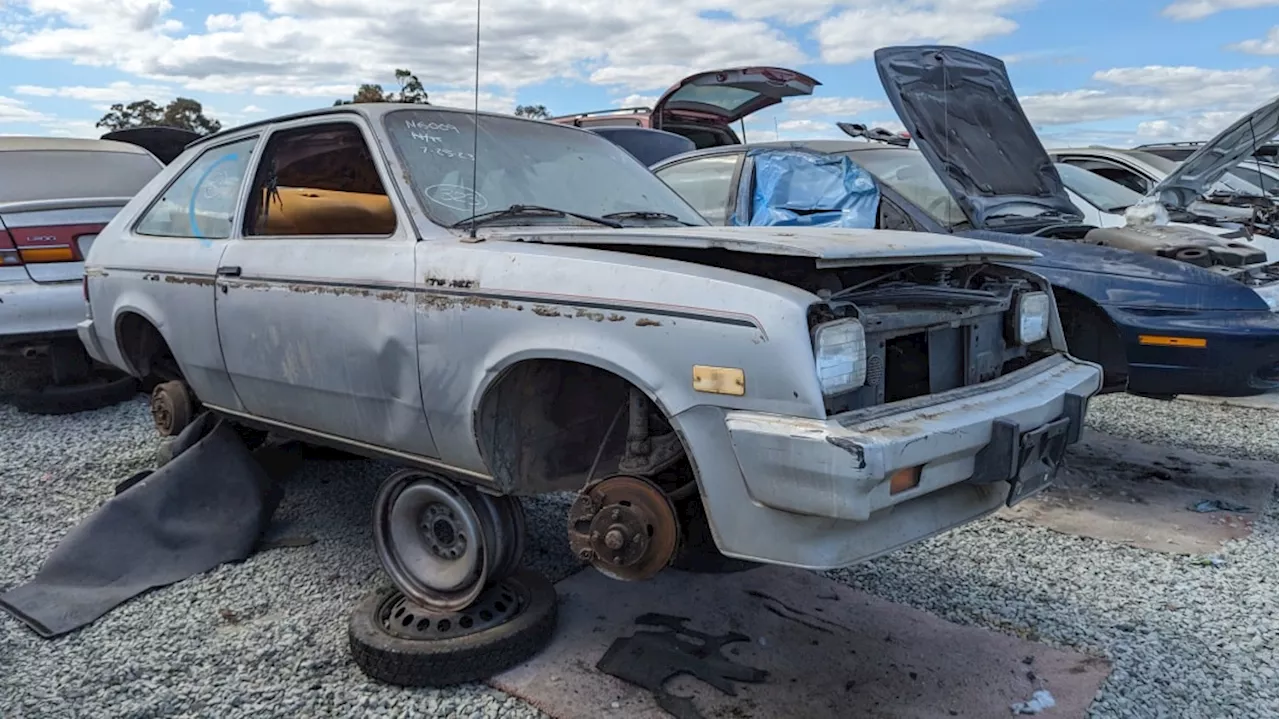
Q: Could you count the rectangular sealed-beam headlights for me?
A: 2